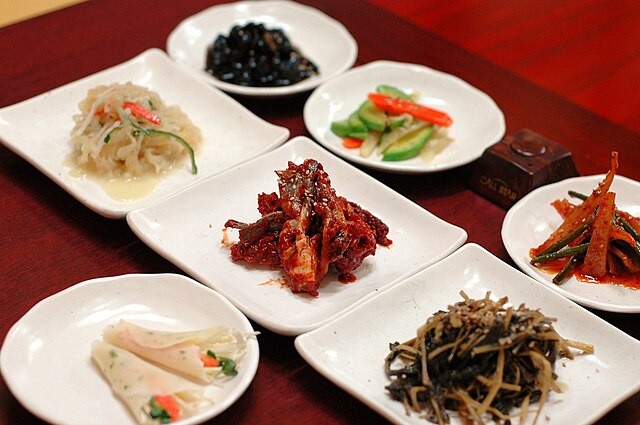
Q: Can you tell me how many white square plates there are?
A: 3